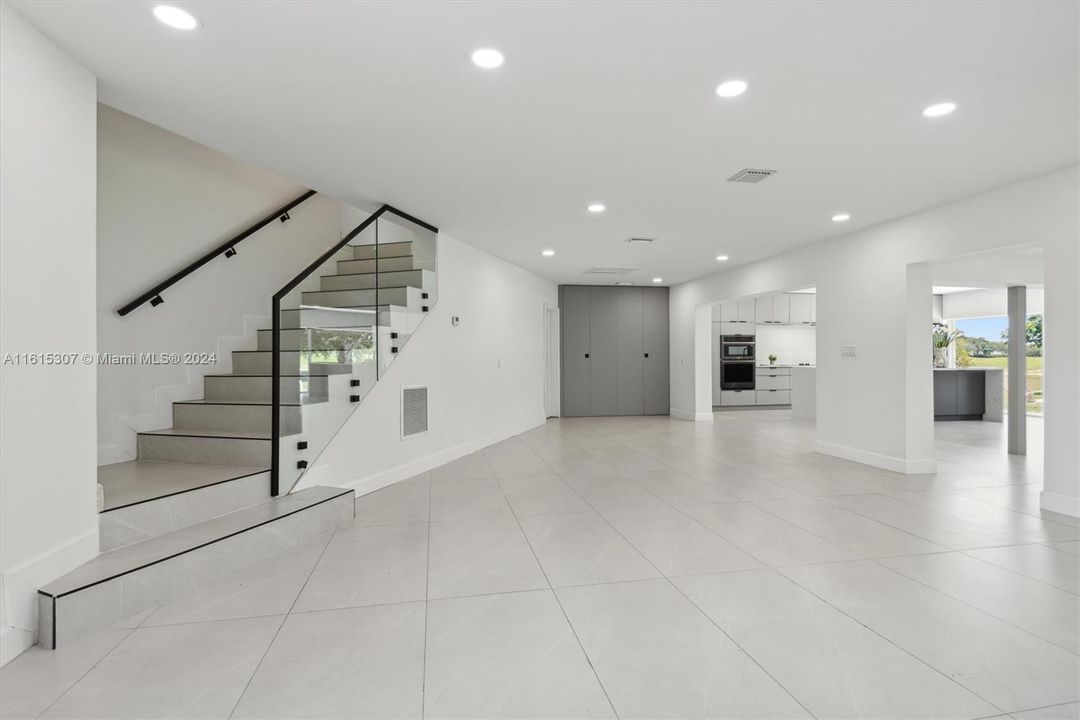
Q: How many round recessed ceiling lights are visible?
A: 9